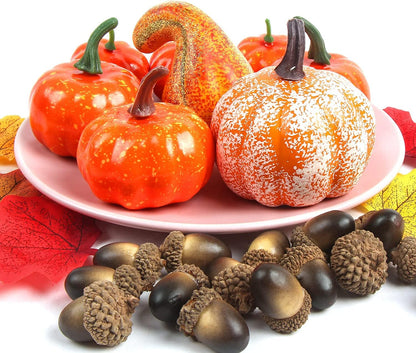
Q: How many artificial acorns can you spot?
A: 14